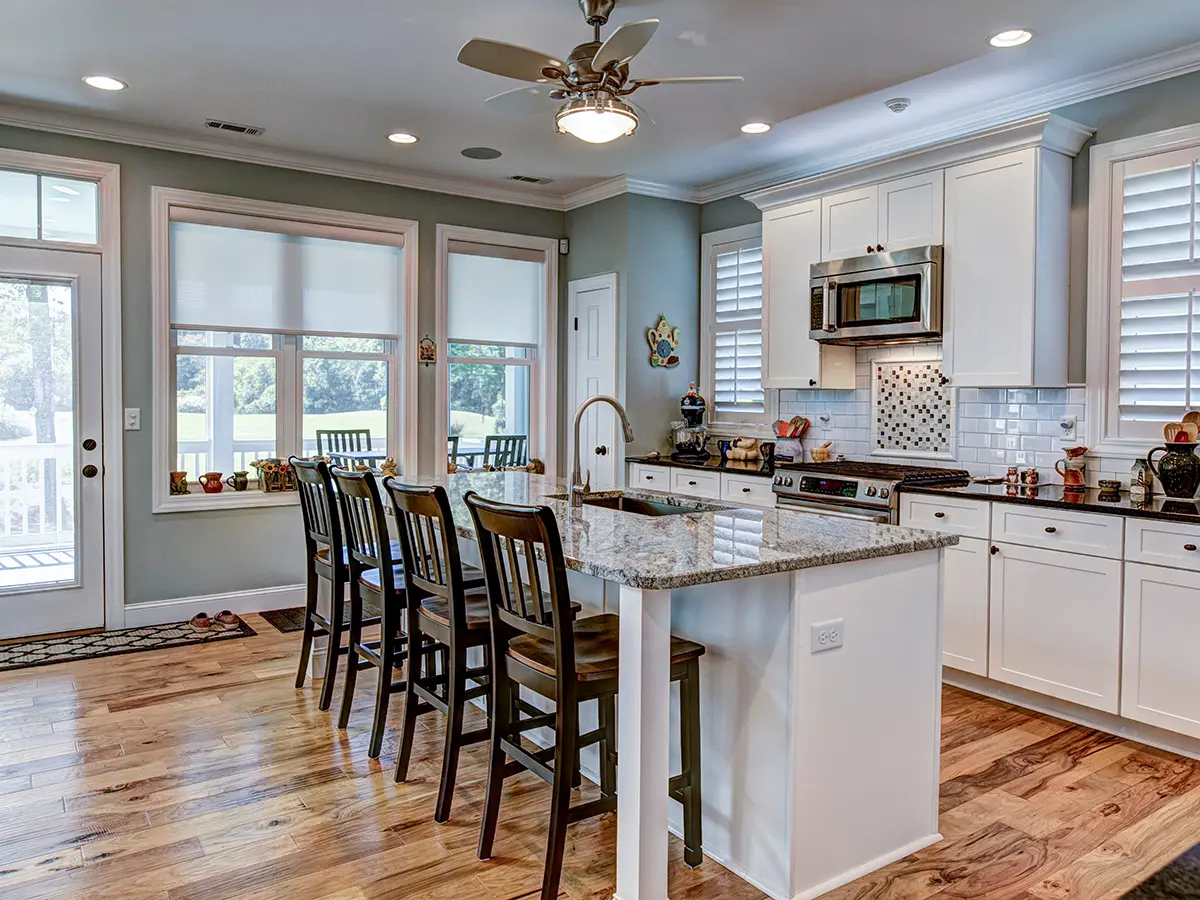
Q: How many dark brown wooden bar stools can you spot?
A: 4